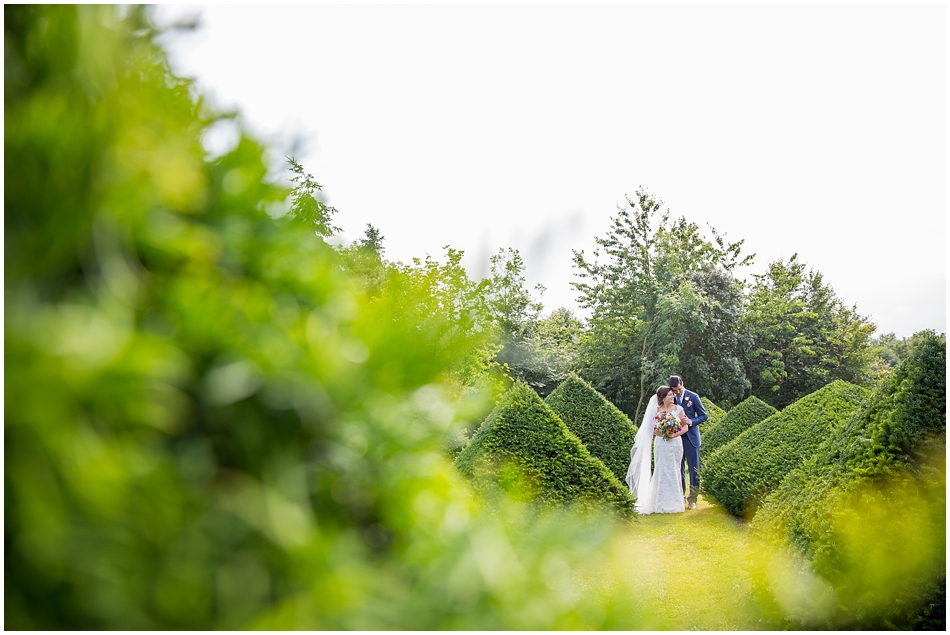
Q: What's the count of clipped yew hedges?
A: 6